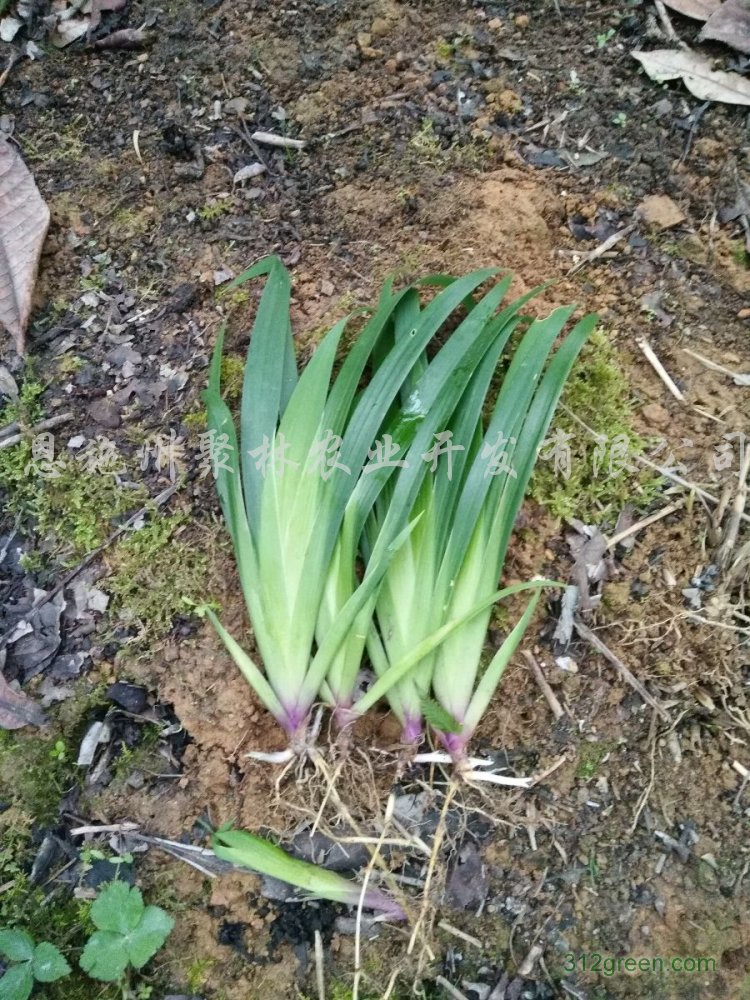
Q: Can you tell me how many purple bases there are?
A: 5